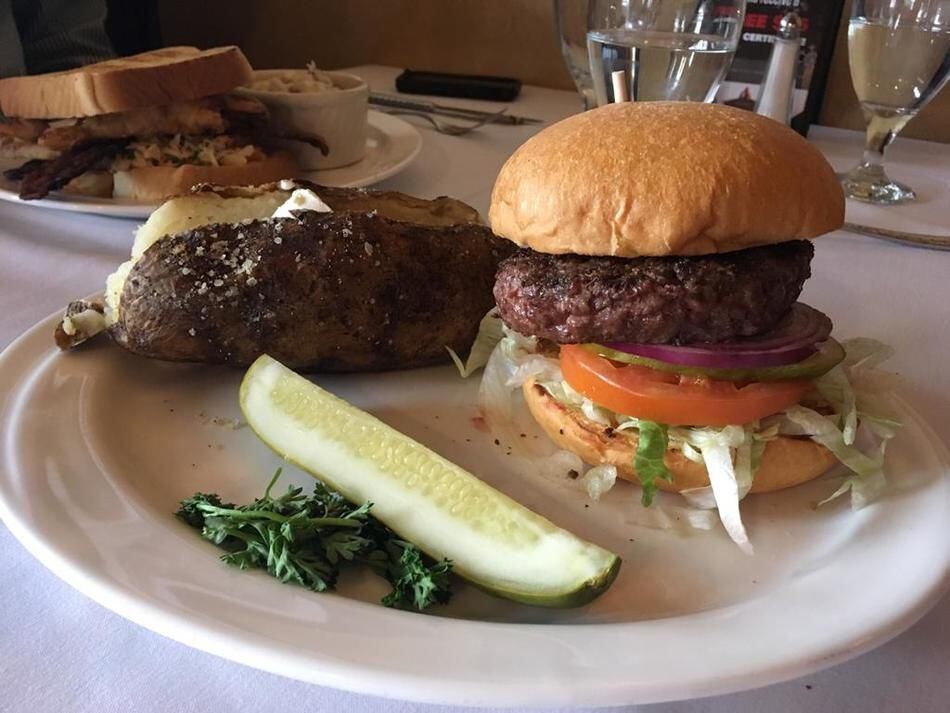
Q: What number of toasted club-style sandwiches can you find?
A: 1